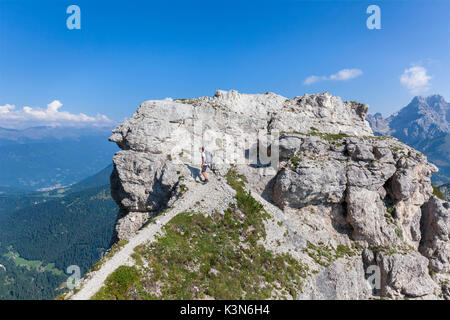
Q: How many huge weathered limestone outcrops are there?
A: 1